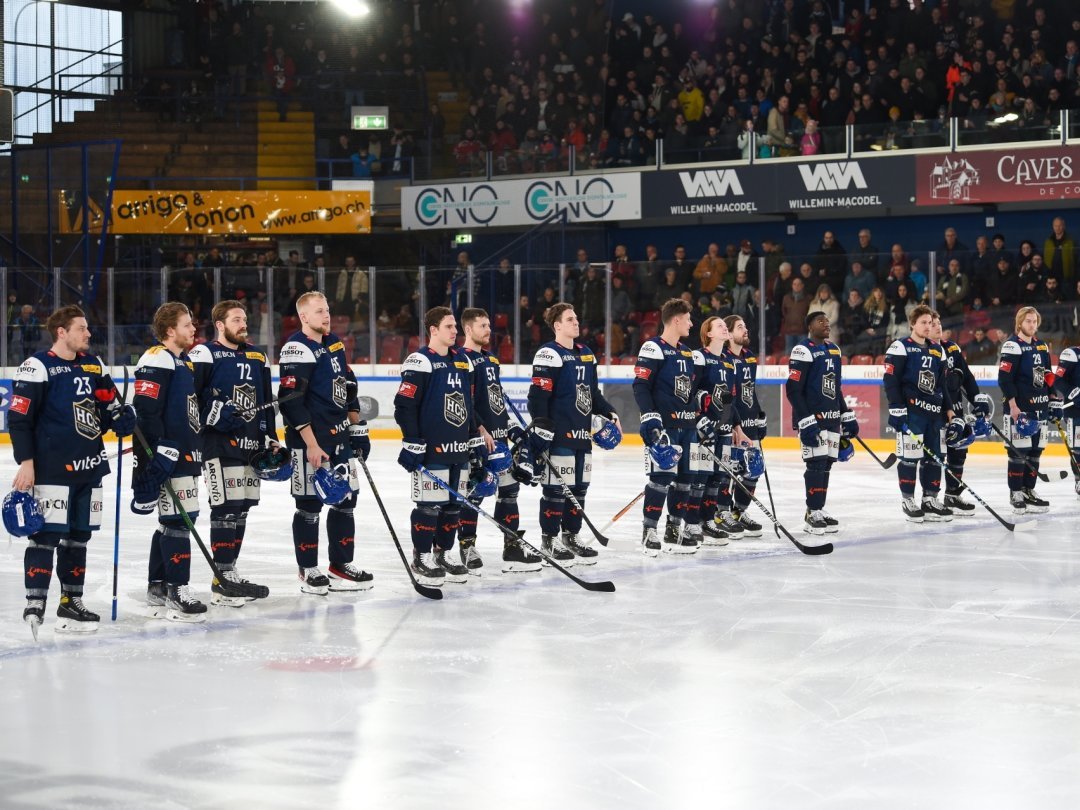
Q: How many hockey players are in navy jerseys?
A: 15